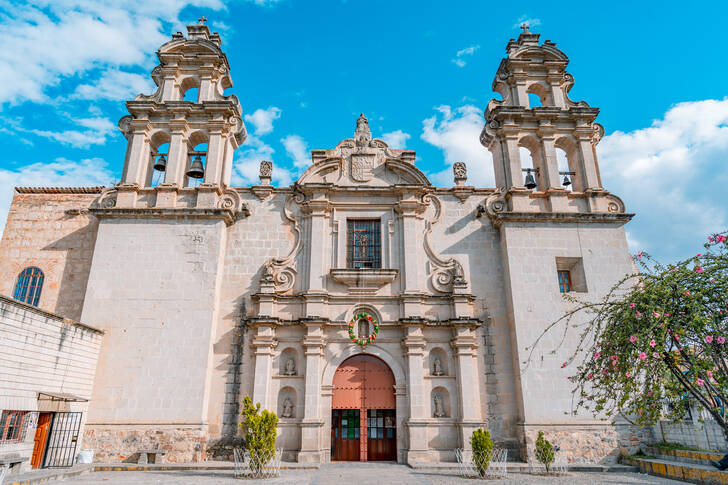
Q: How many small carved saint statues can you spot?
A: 4